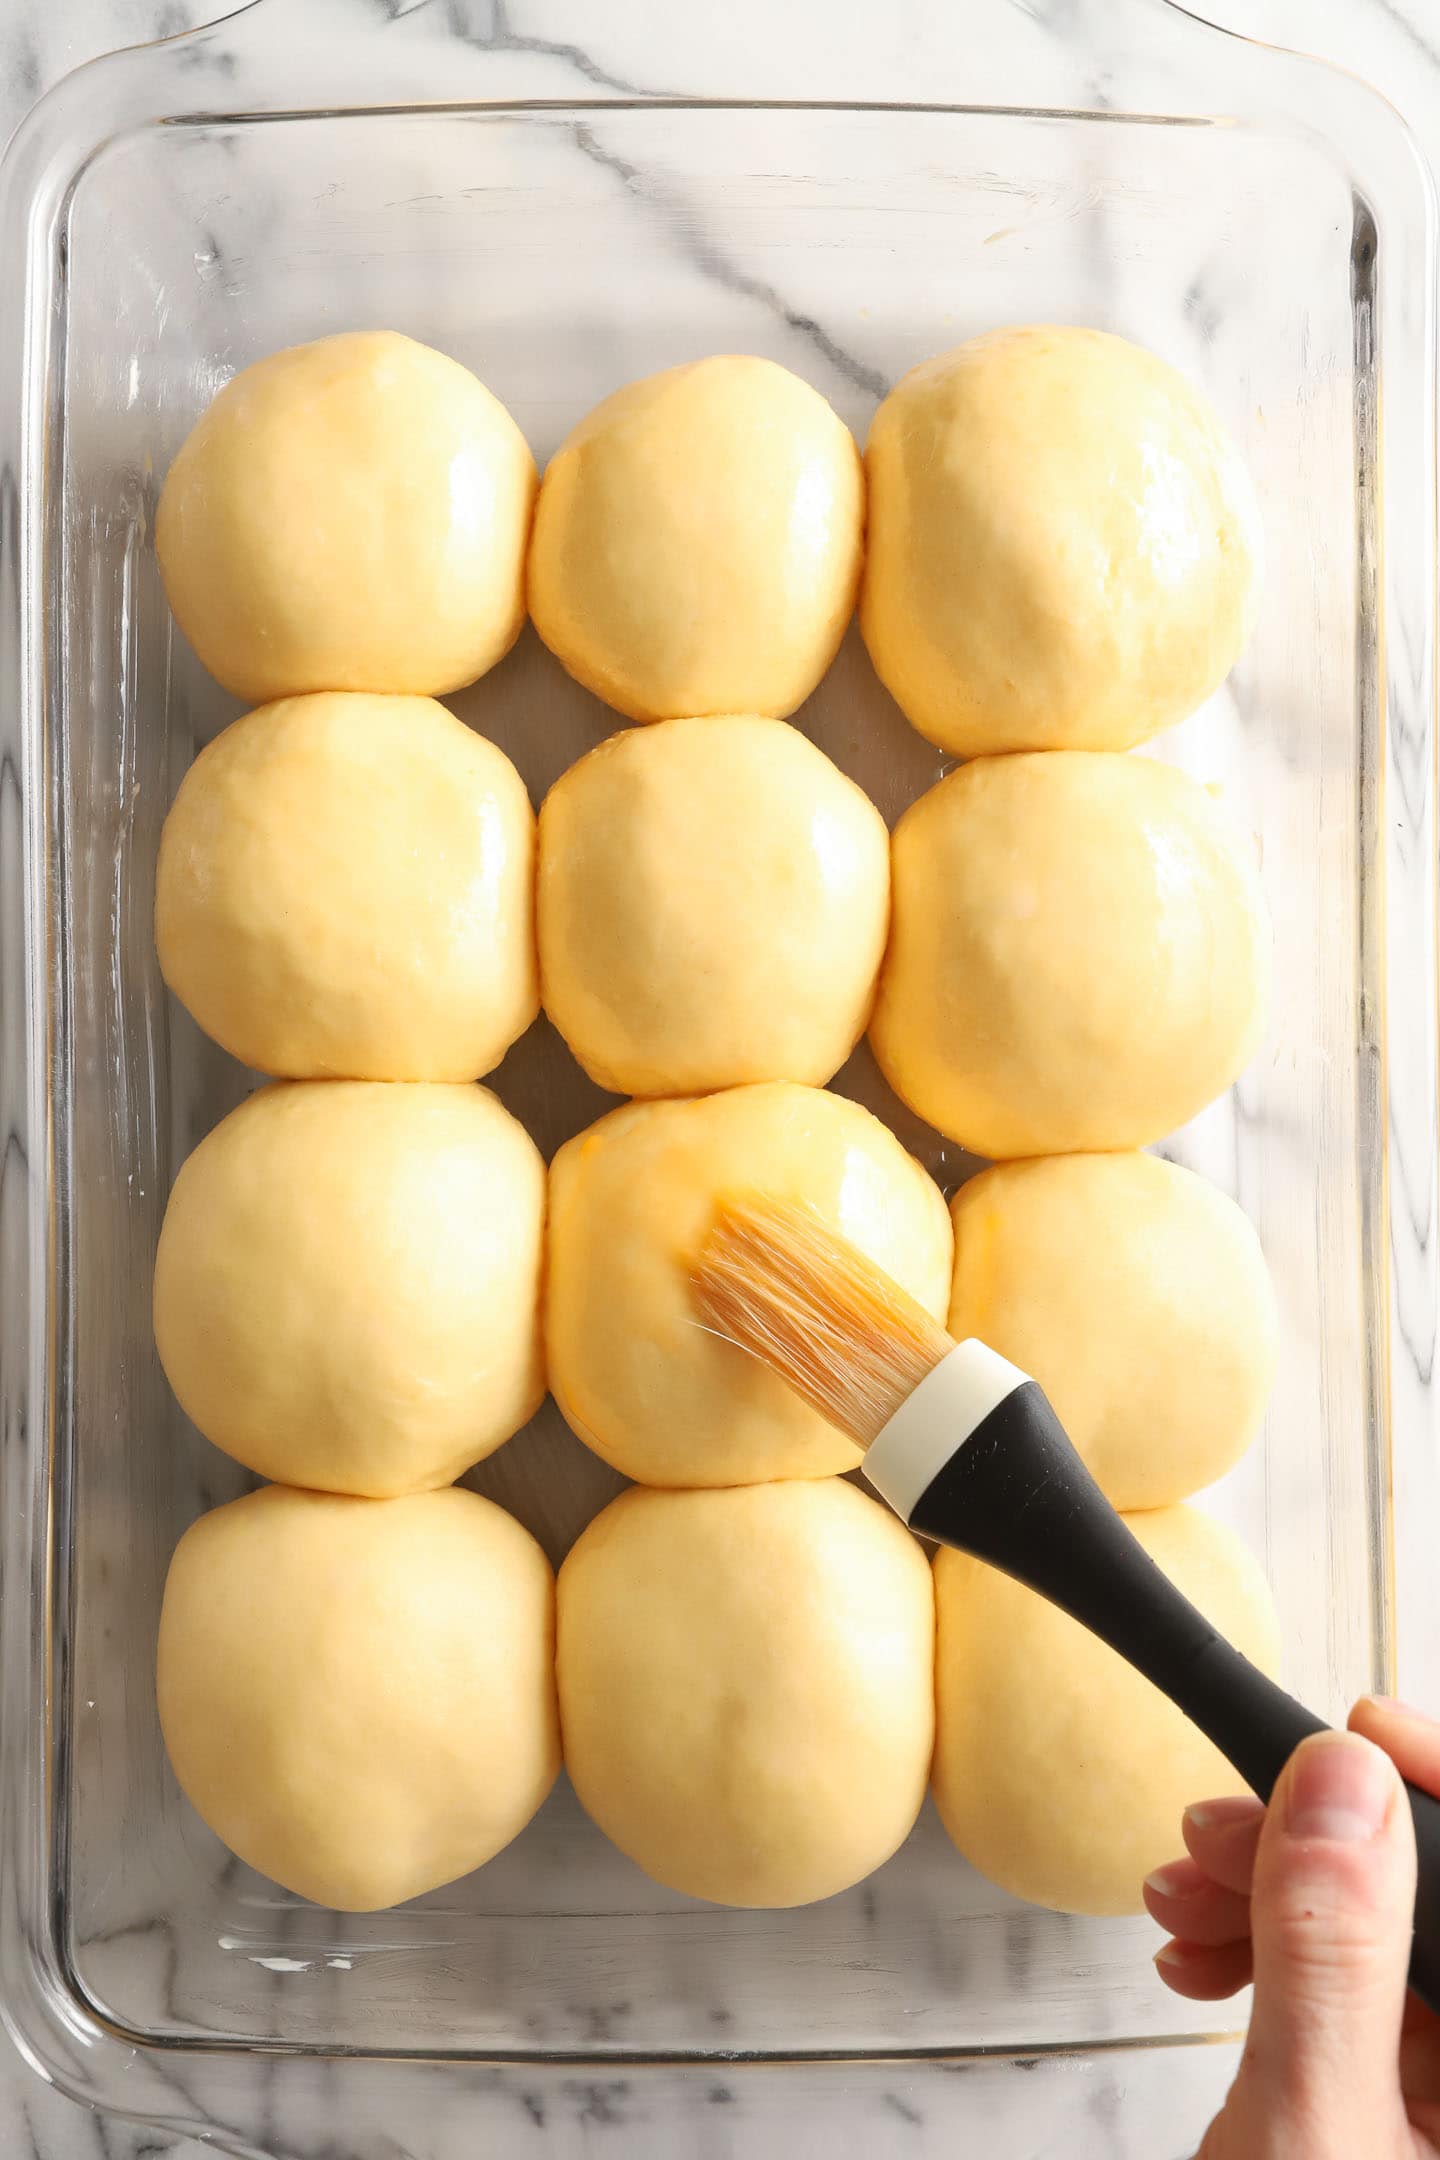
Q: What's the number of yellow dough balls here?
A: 12